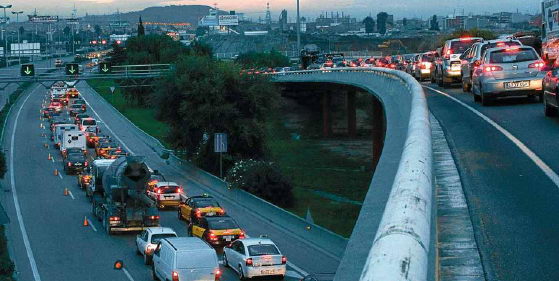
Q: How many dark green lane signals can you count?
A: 3